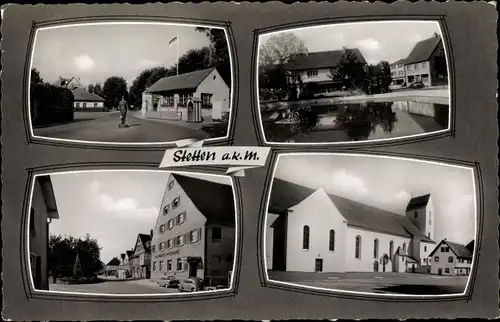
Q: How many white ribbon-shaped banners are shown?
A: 1